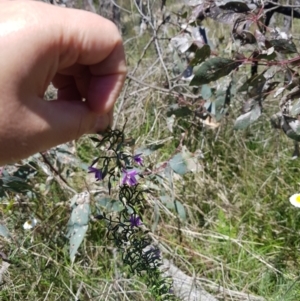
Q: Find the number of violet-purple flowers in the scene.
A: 4